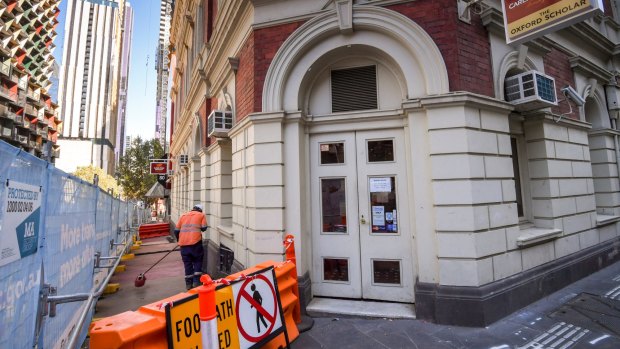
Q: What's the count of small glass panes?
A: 4